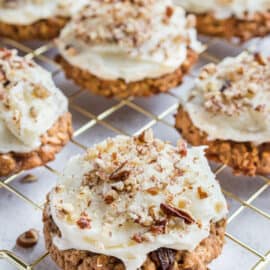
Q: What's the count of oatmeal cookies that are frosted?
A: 6